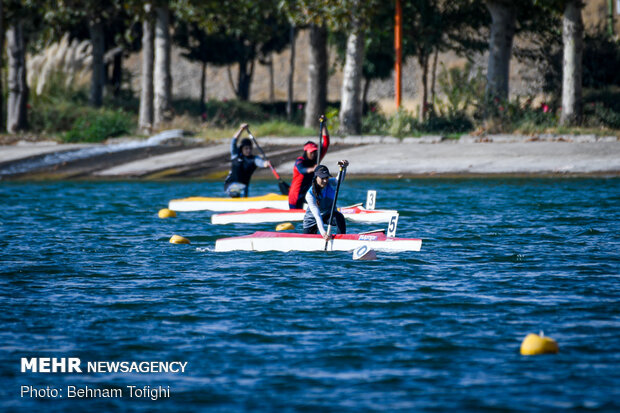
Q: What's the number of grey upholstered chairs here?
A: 0